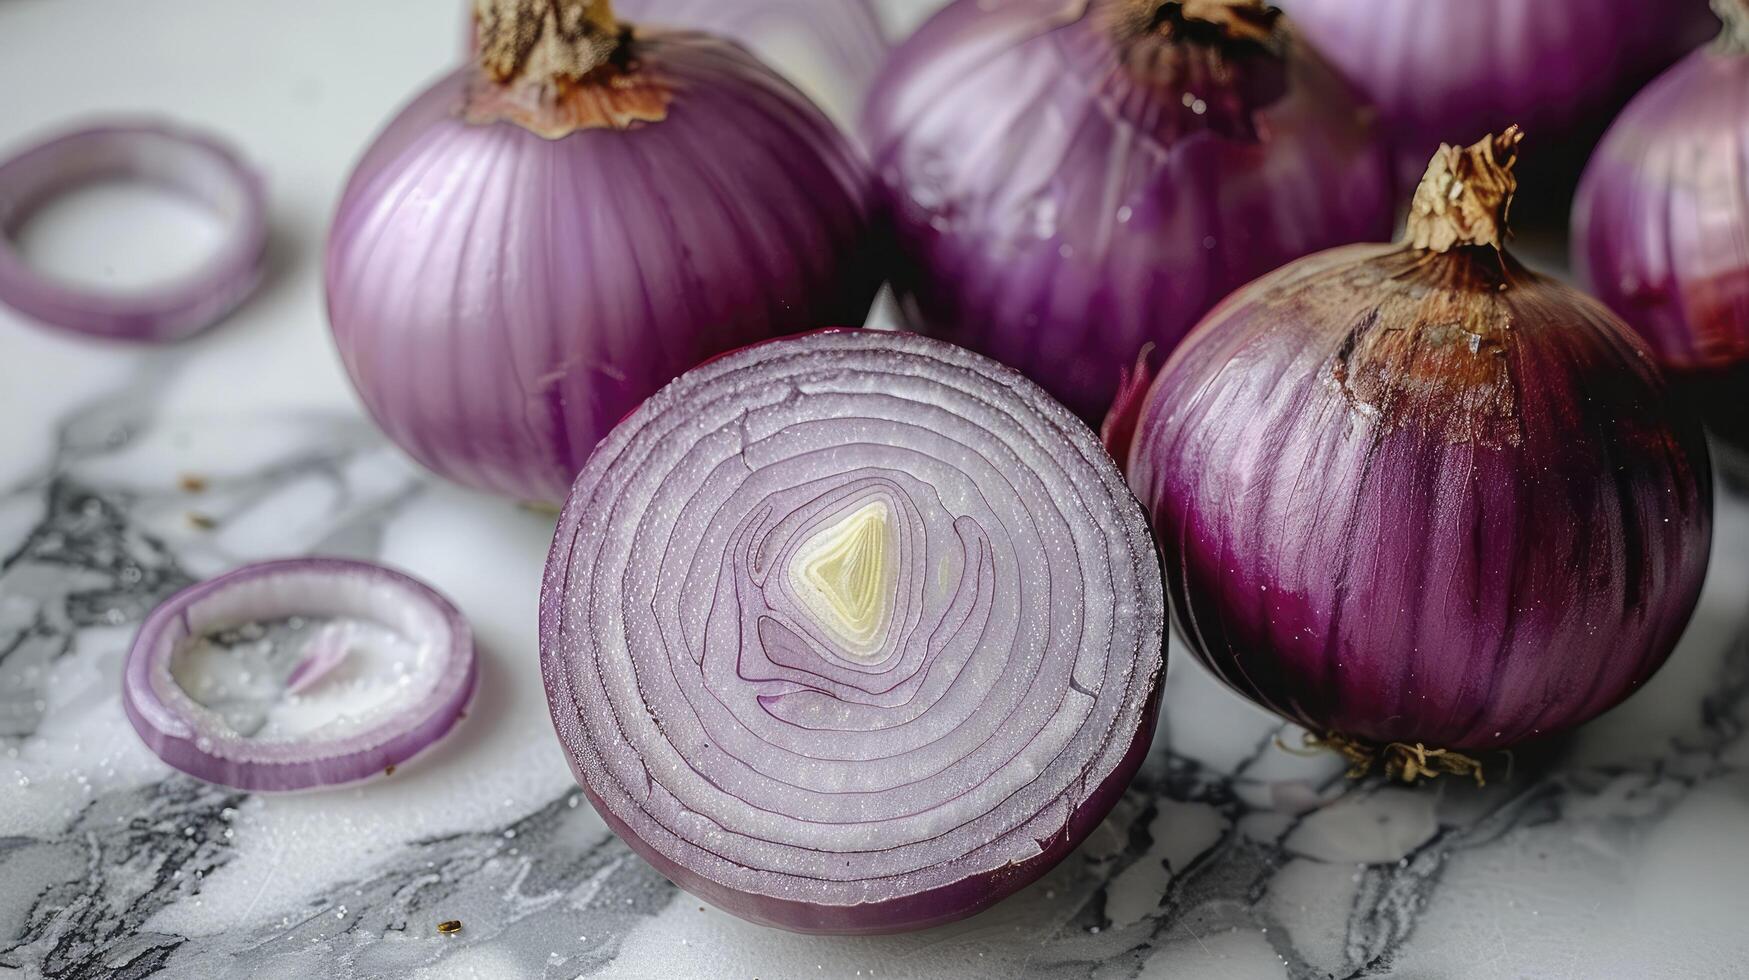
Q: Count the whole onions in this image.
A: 5